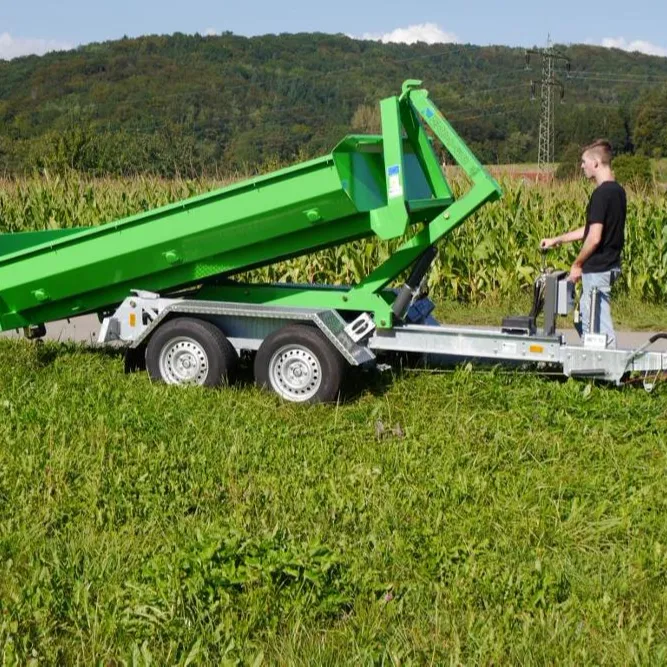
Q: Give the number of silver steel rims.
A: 2